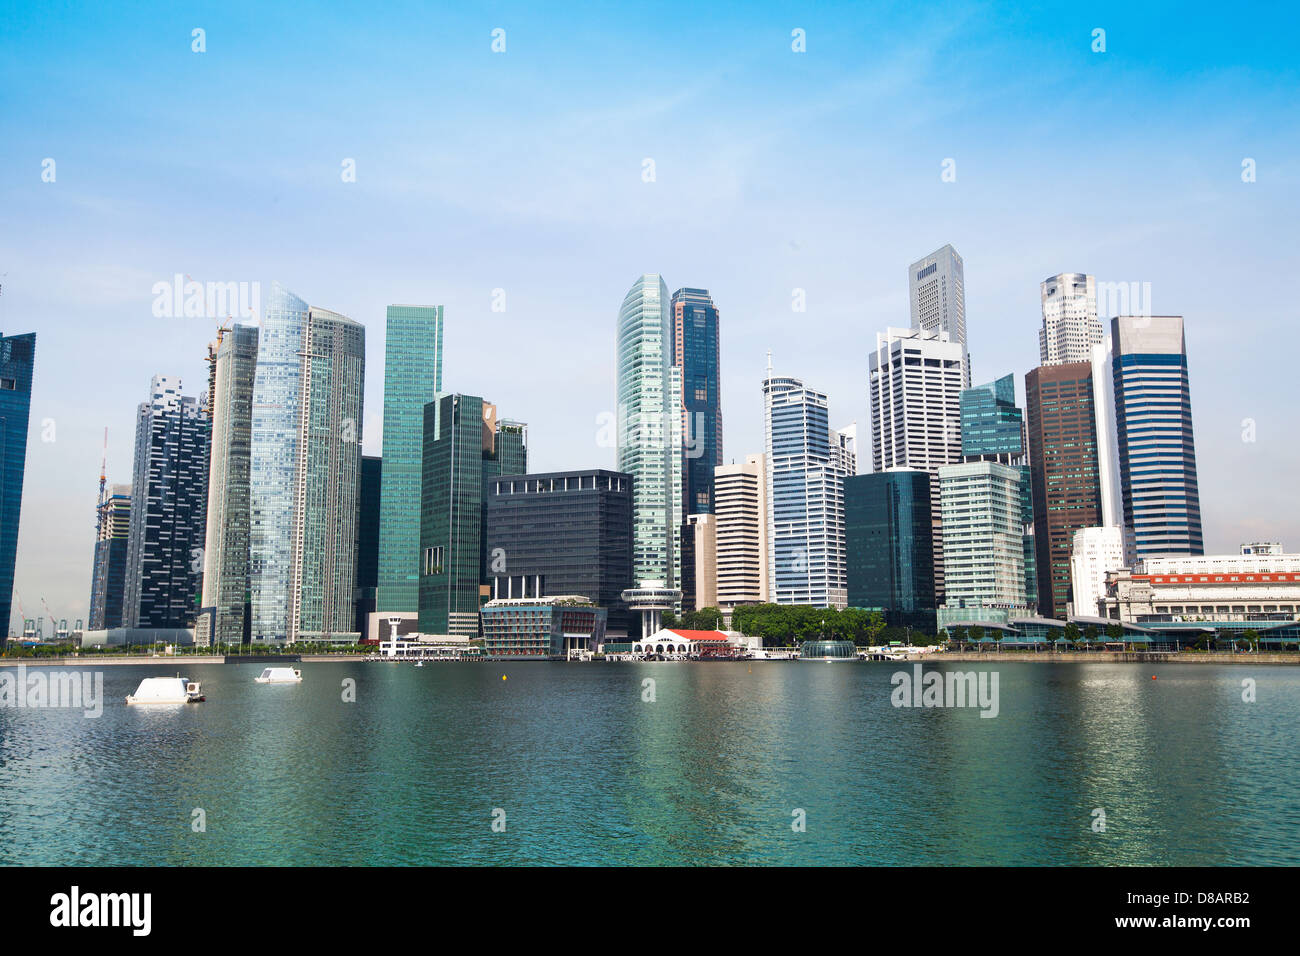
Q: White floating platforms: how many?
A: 2